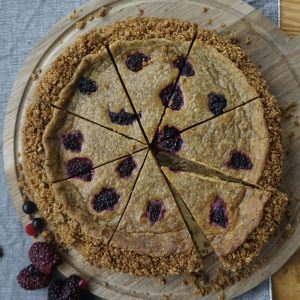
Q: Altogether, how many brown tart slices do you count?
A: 8